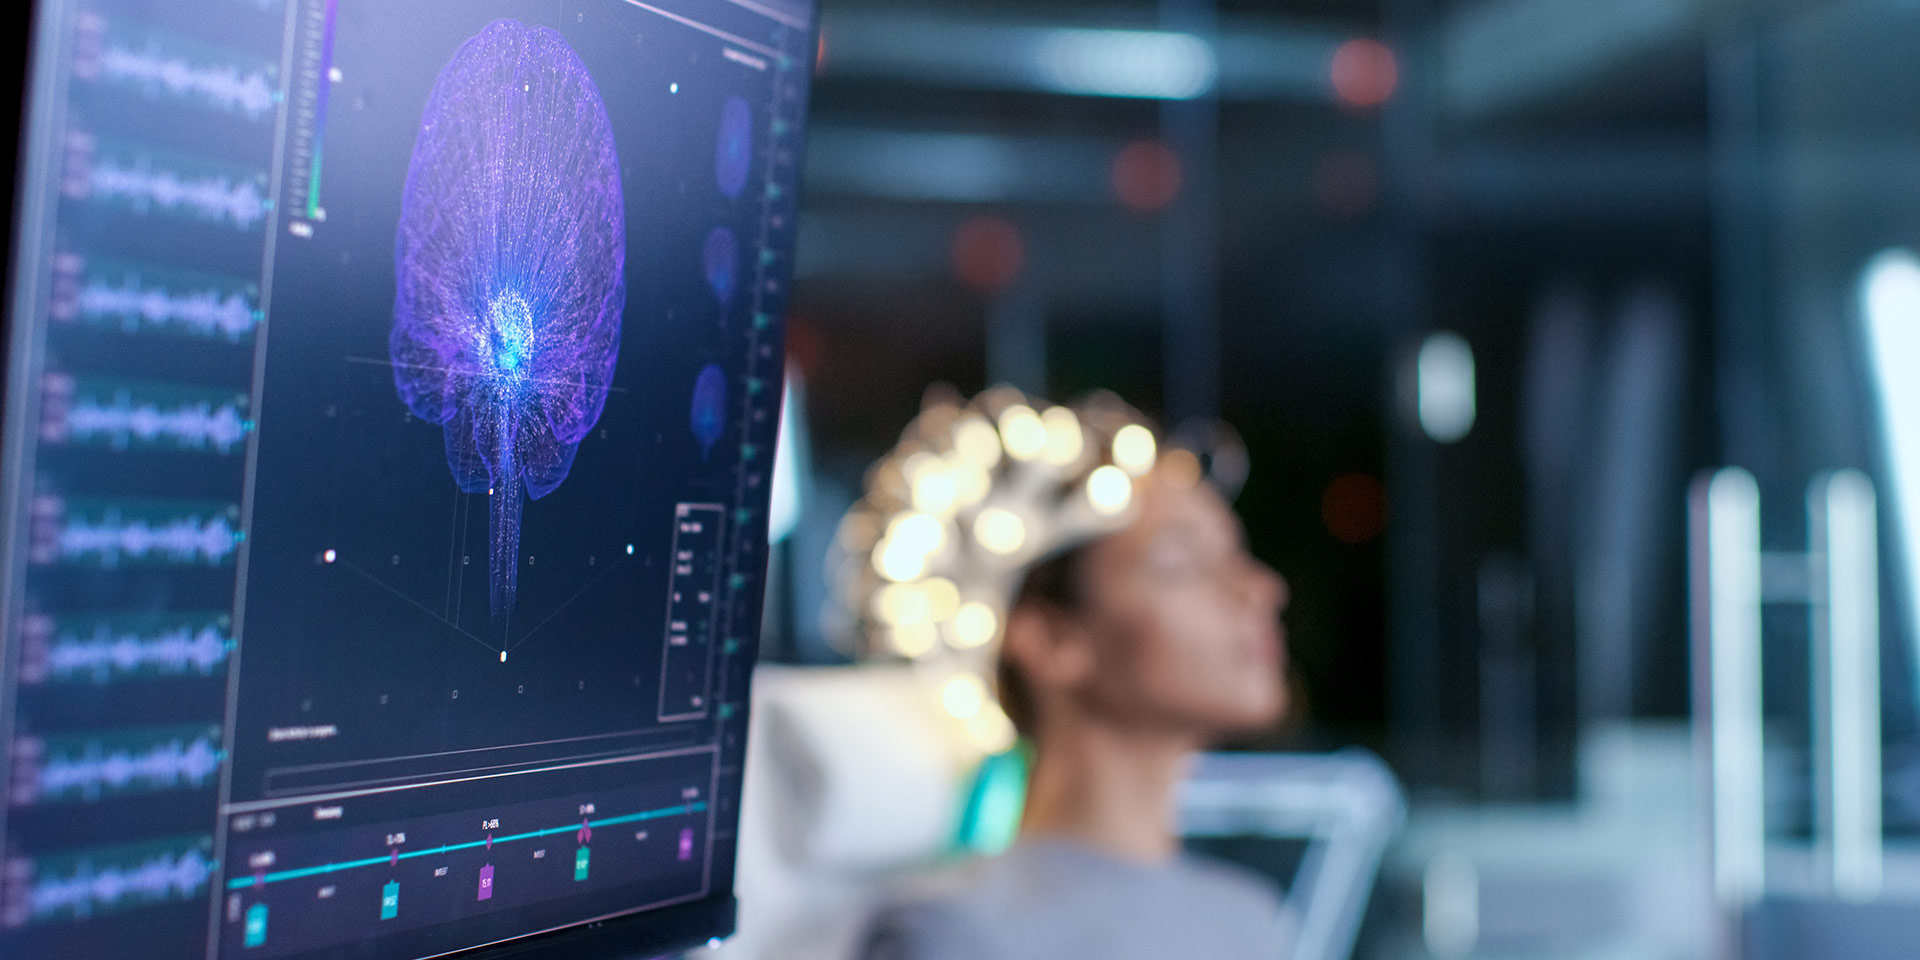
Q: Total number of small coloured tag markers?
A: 5